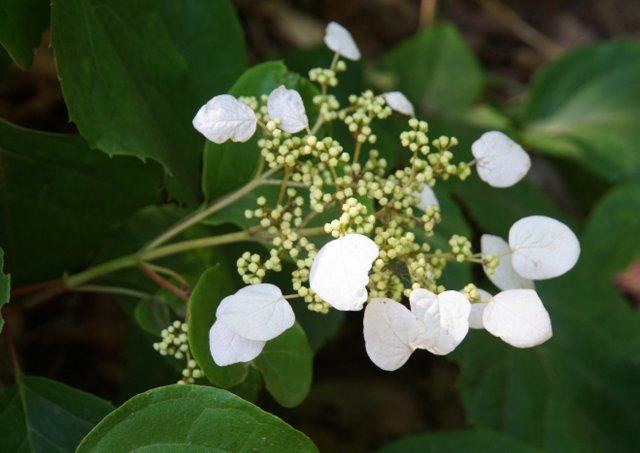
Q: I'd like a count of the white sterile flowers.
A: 15